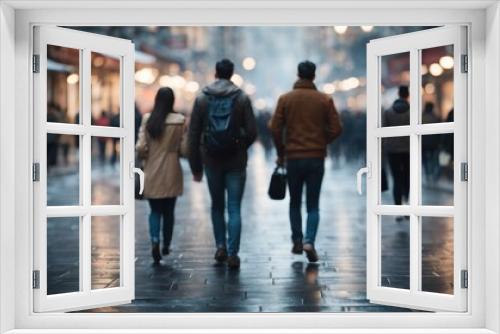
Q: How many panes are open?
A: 2